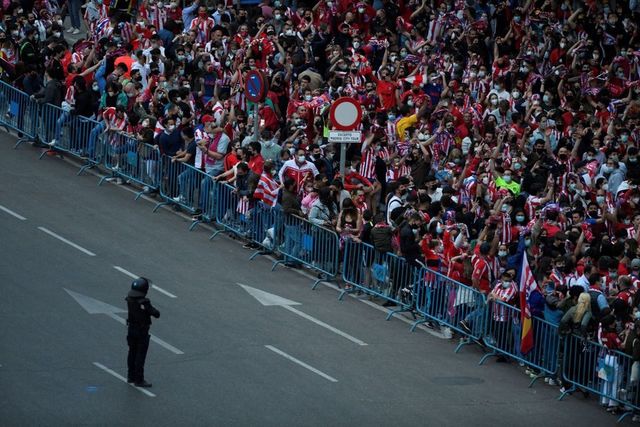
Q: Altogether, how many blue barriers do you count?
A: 10